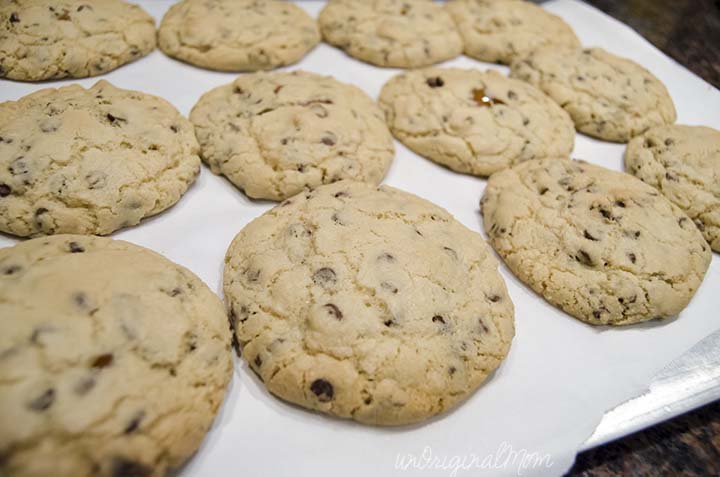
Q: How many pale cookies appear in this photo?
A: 12